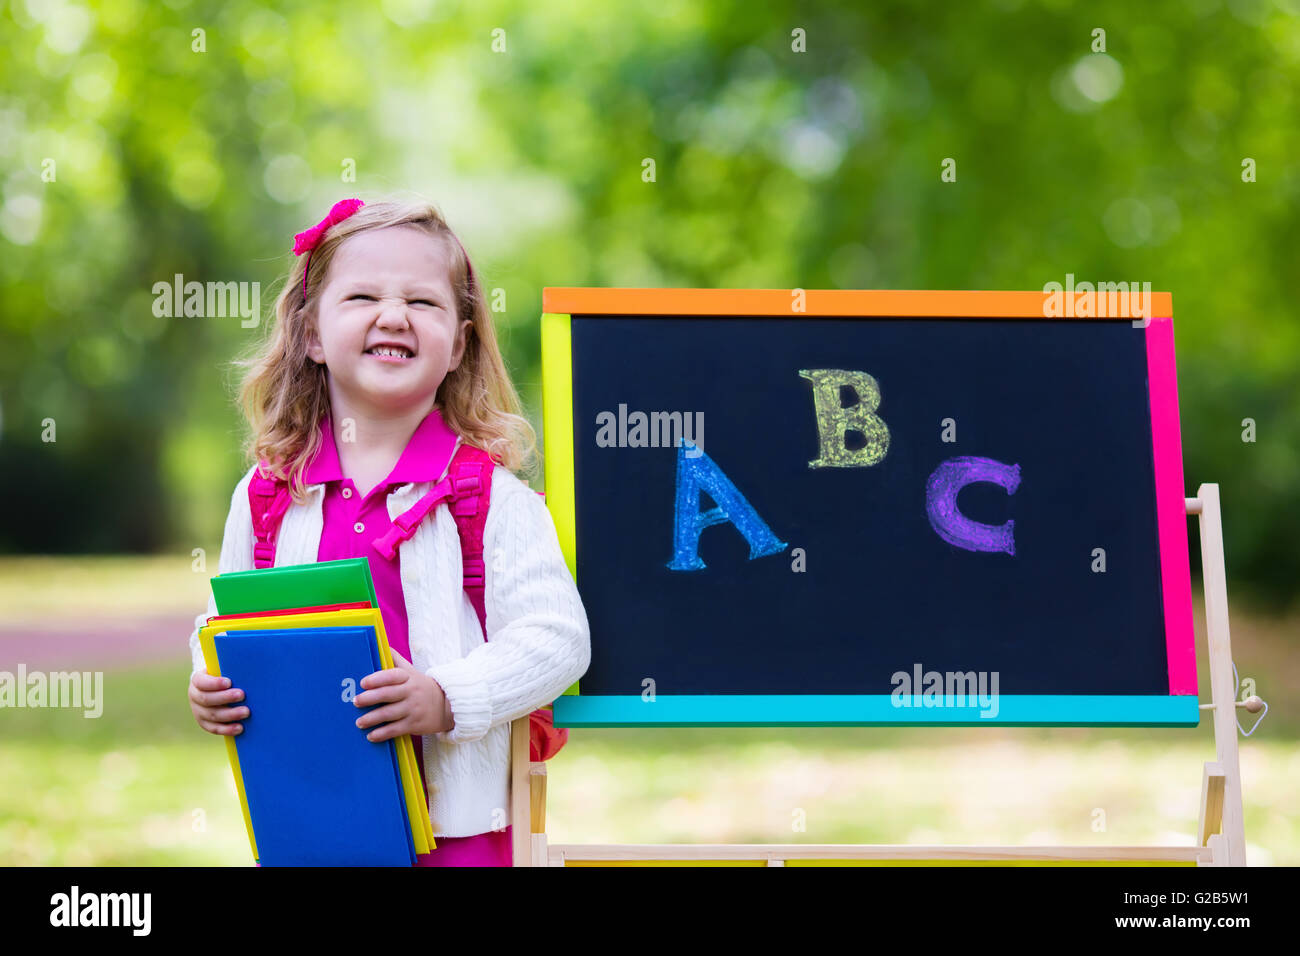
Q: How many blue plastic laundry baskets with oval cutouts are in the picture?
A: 0